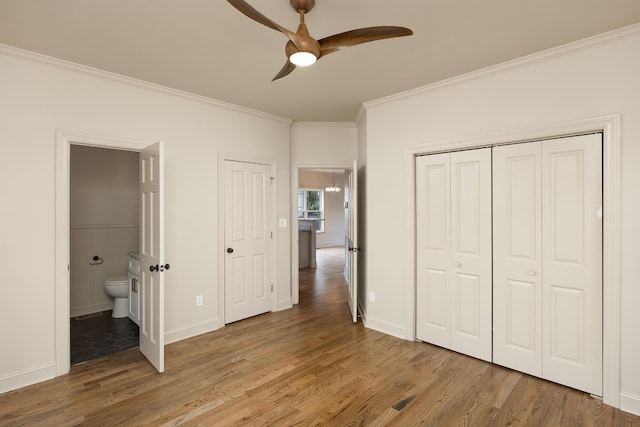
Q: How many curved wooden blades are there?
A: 3